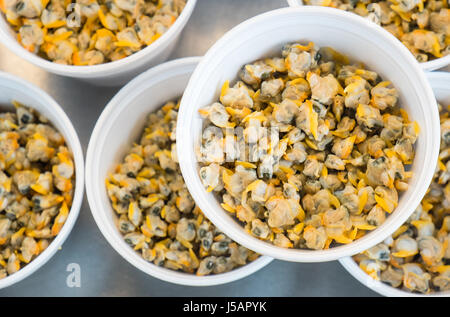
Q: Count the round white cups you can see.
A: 6